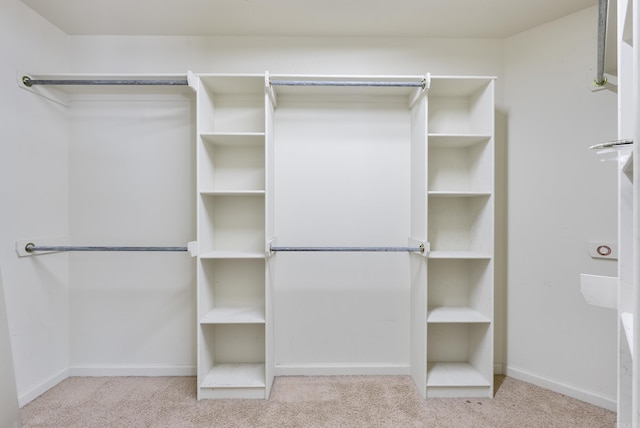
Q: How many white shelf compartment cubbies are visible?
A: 10